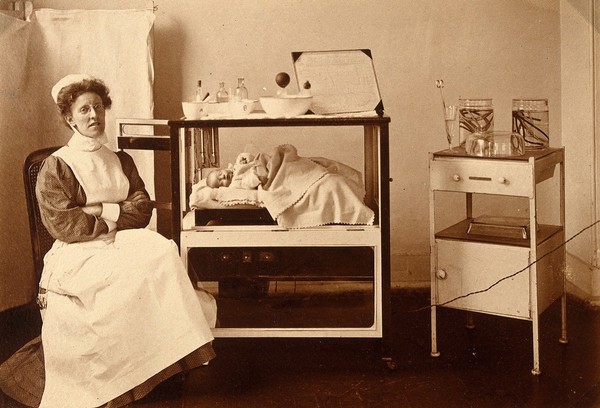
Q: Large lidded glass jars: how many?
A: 2